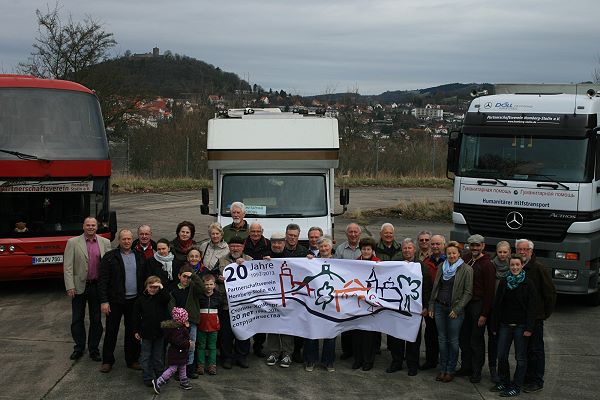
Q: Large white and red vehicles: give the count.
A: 3